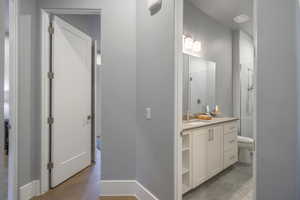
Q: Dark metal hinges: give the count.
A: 4